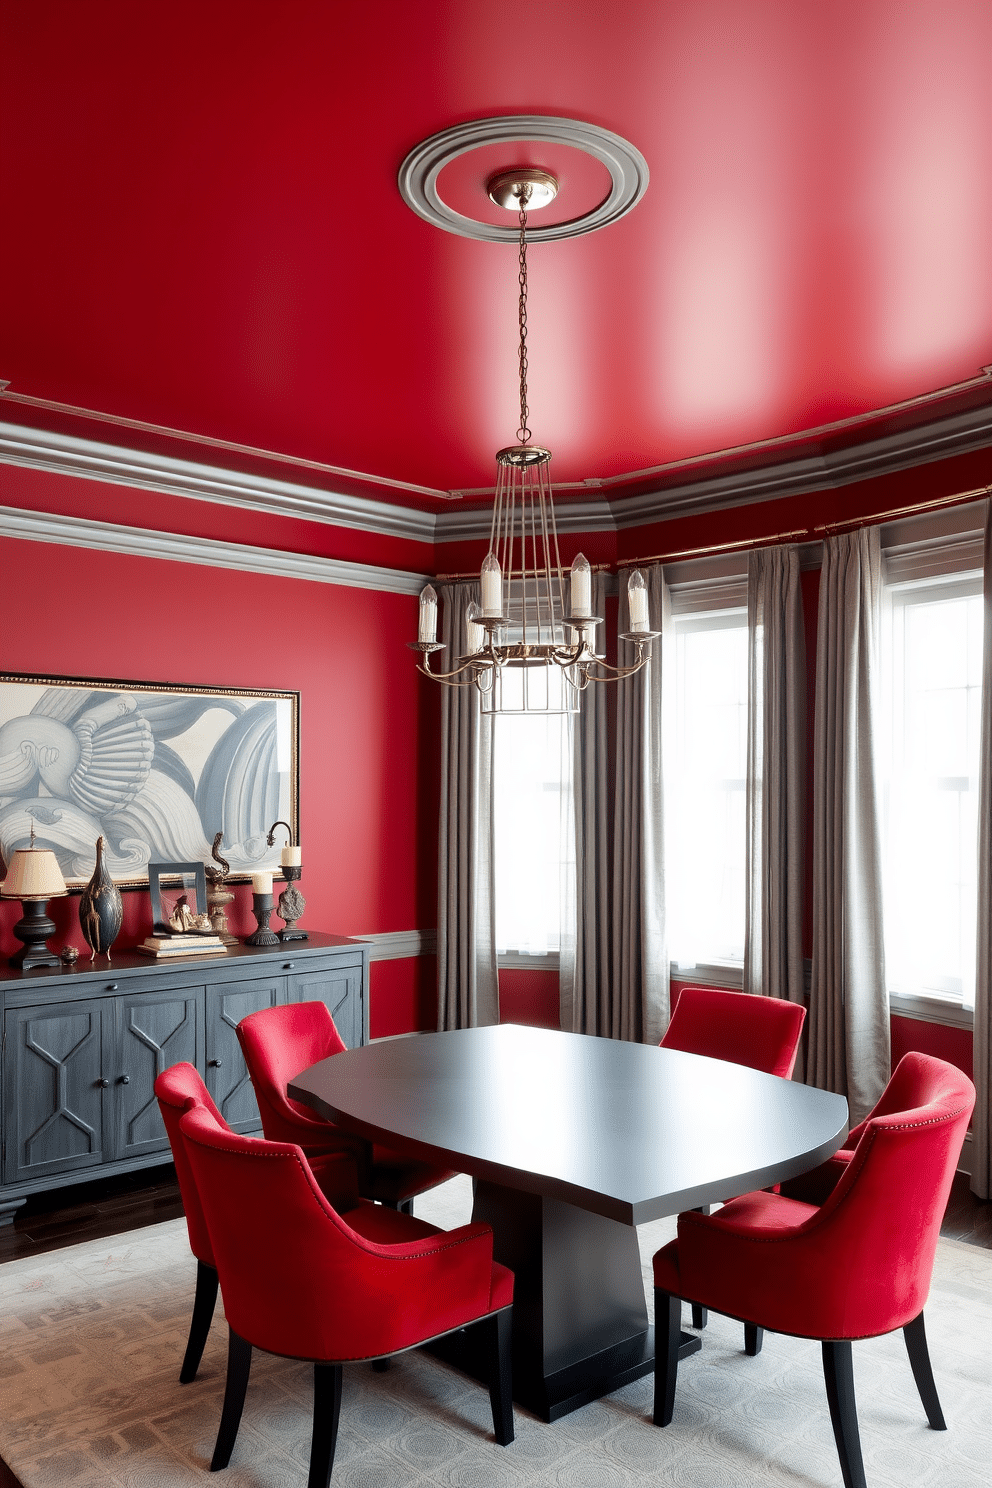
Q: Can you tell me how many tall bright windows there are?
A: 3